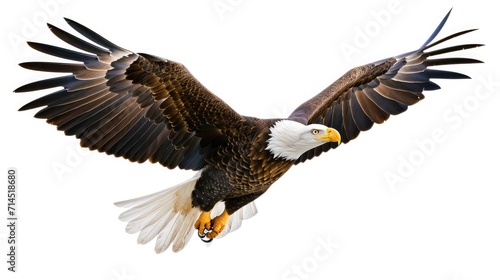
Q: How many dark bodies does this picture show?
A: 1